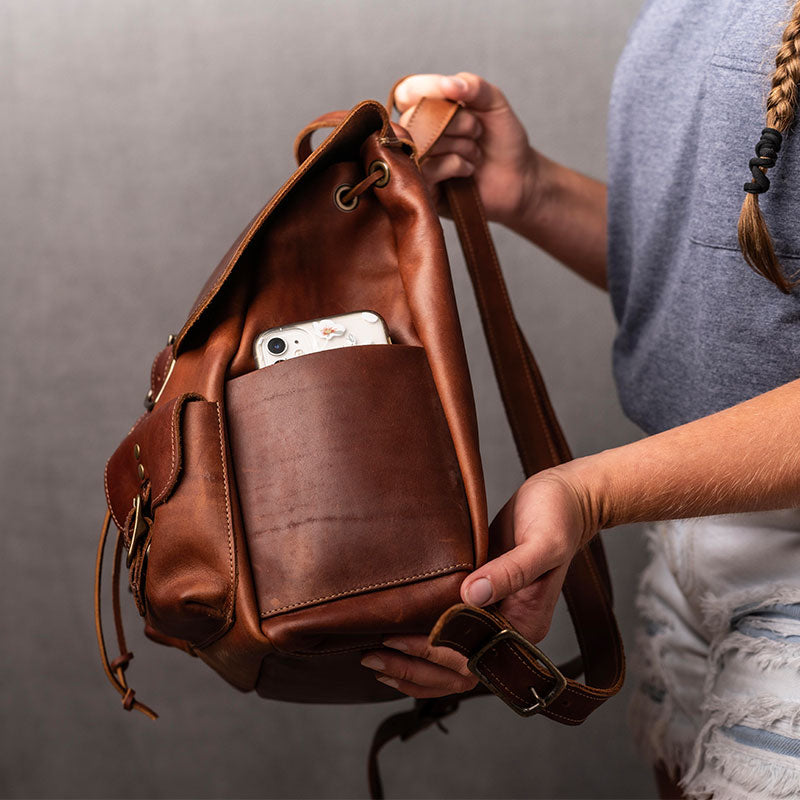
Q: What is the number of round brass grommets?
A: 2